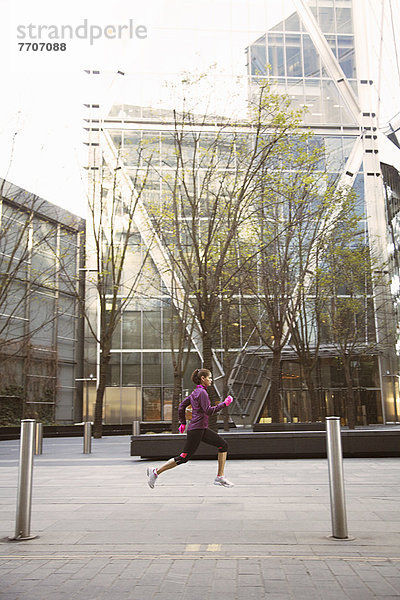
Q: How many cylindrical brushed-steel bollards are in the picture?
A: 5